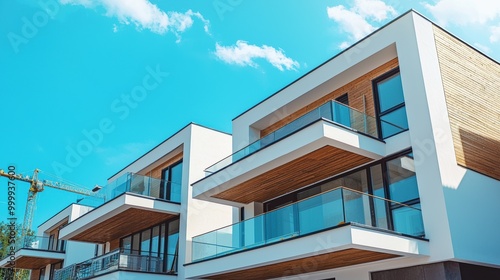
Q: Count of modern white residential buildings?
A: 3